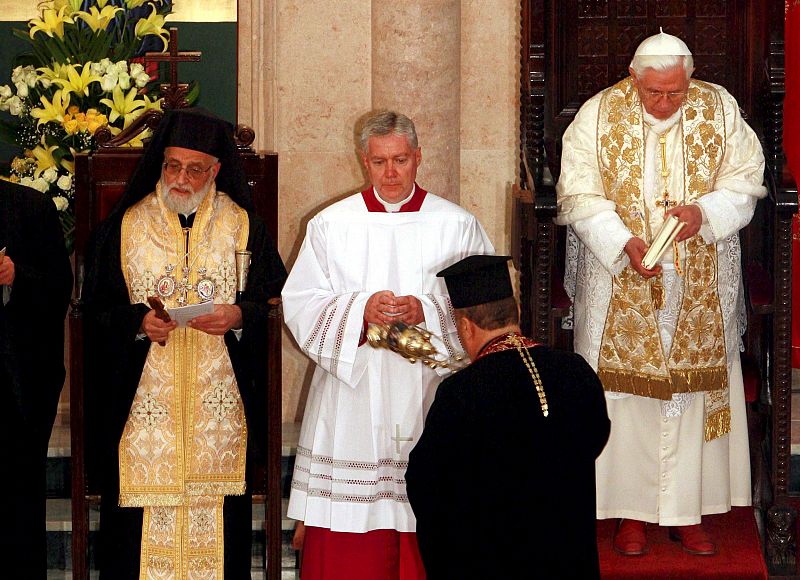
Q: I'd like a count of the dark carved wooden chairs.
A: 2